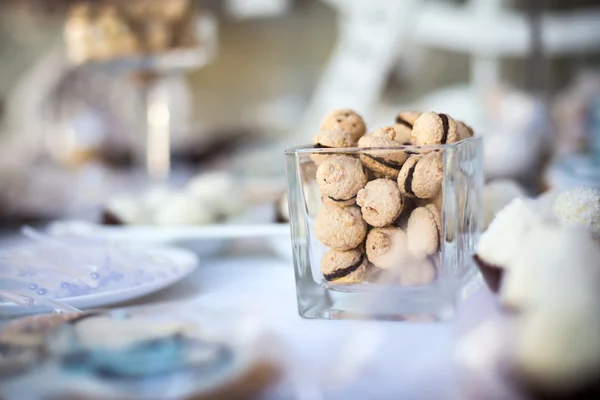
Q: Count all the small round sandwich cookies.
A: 14